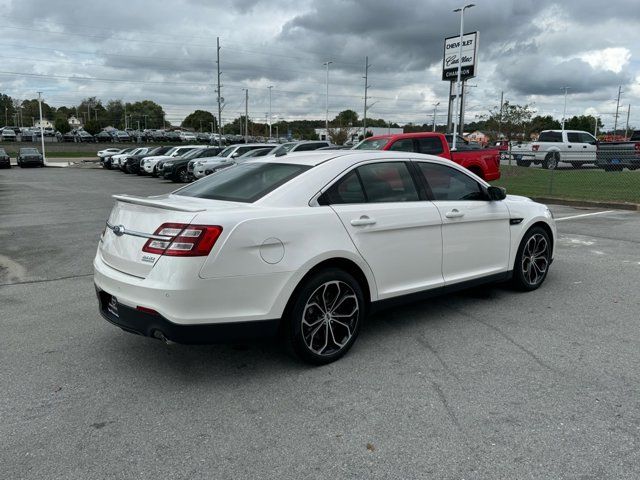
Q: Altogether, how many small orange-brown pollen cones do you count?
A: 0